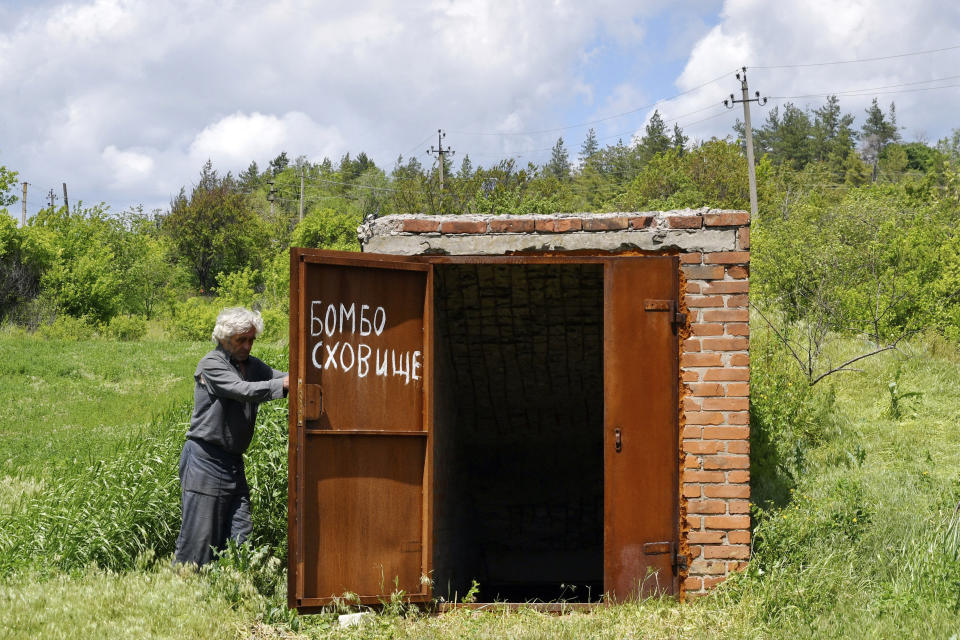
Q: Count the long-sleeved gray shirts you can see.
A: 1